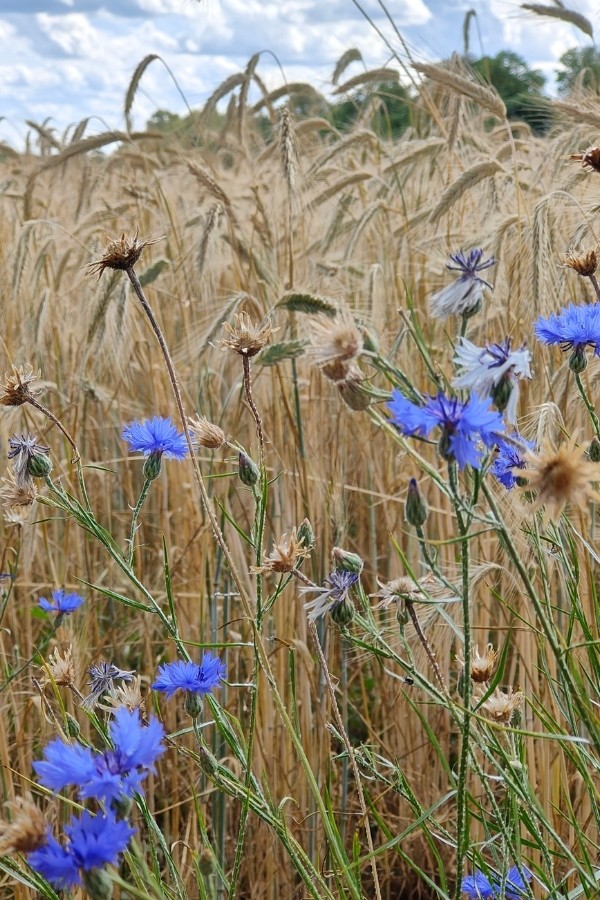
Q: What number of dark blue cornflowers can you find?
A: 9